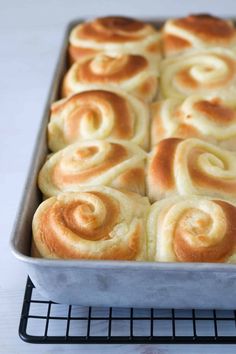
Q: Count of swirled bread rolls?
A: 10